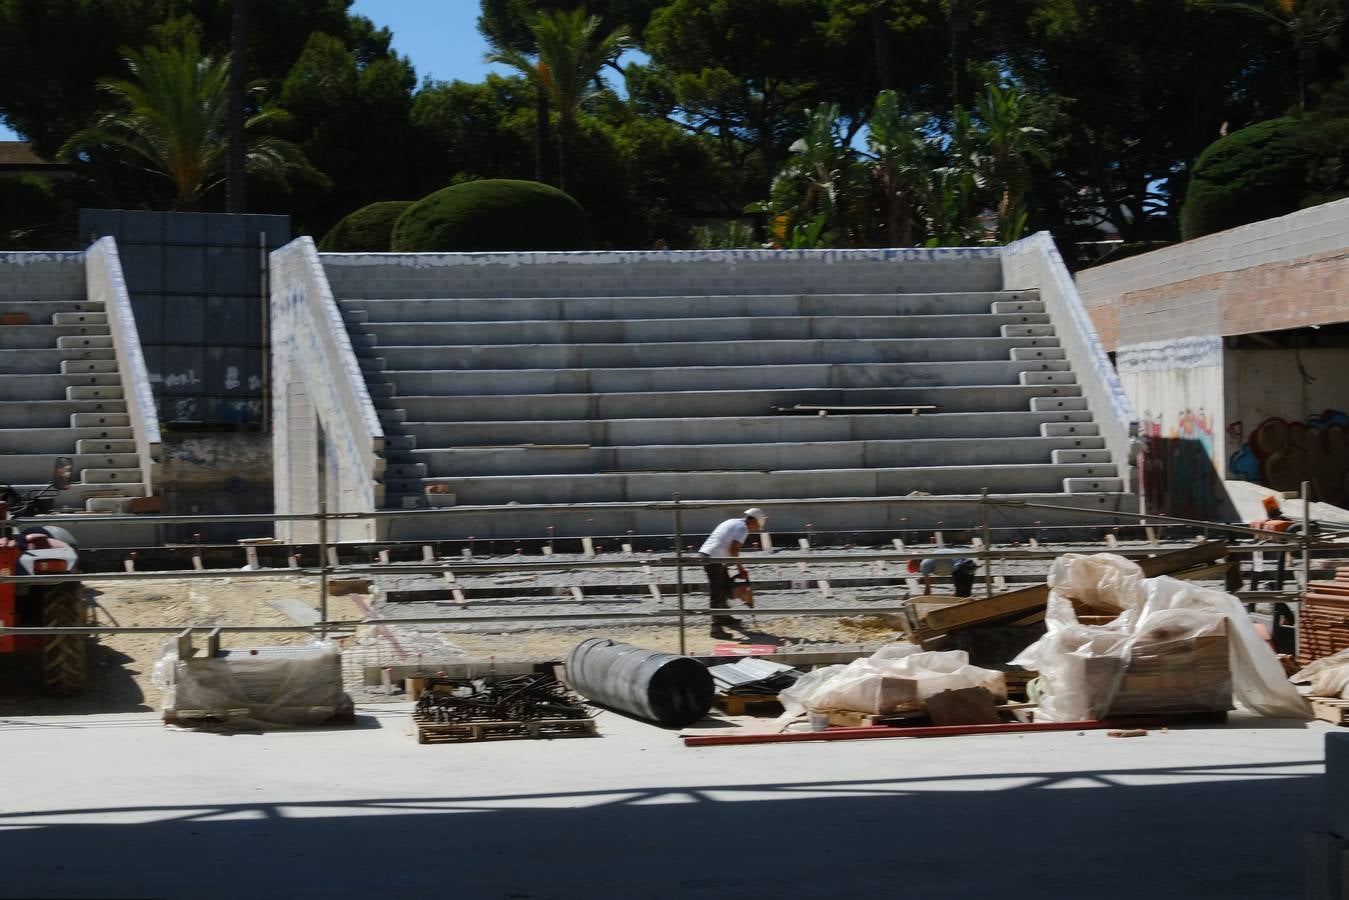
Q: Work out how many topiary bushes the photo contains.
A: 3